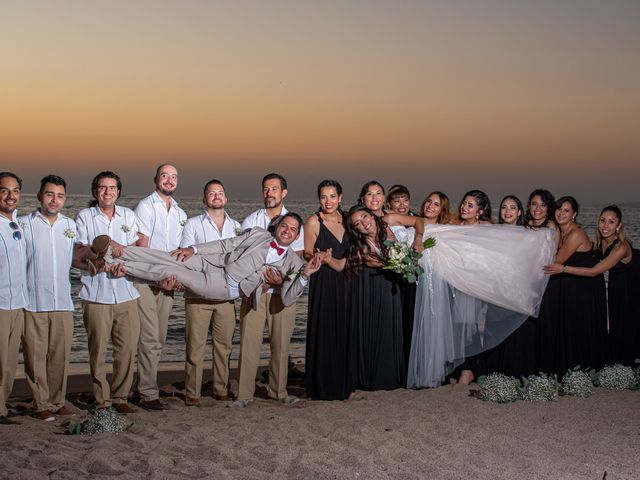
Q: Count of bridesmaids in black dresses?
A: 9